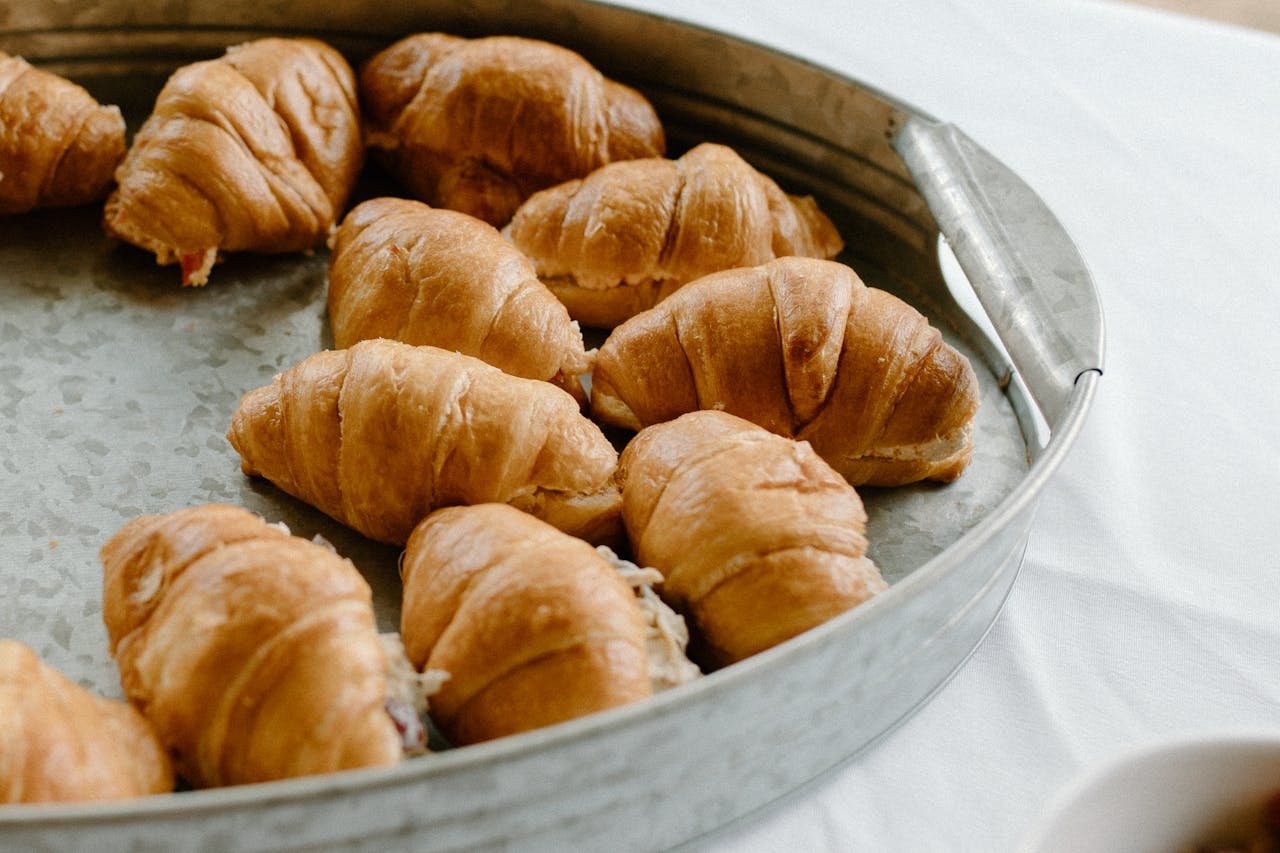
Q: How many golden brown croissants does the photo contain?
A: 11